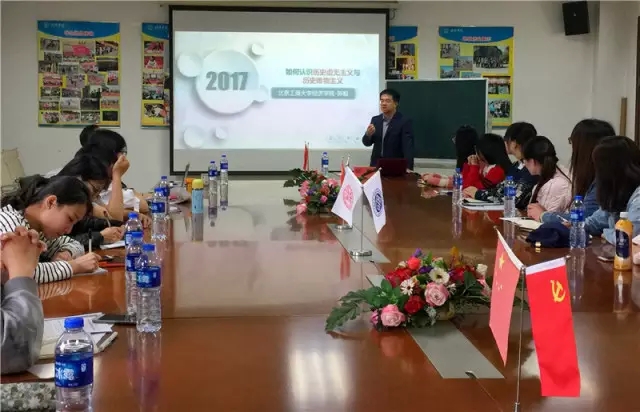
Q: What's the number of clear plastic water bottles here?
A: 12